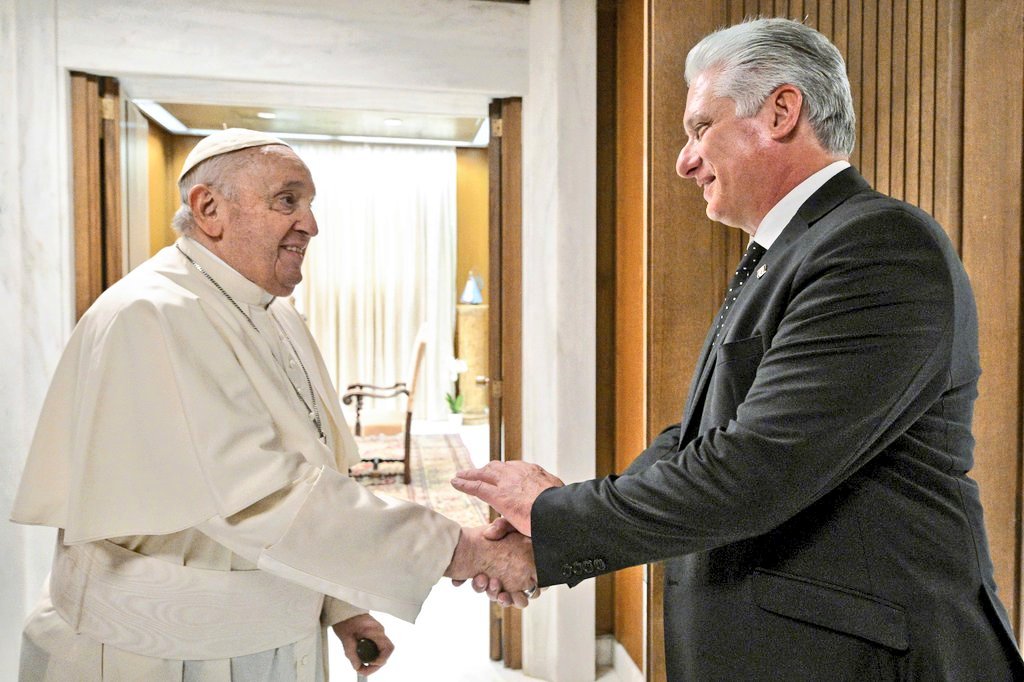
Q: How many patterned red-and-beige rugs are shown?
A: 1